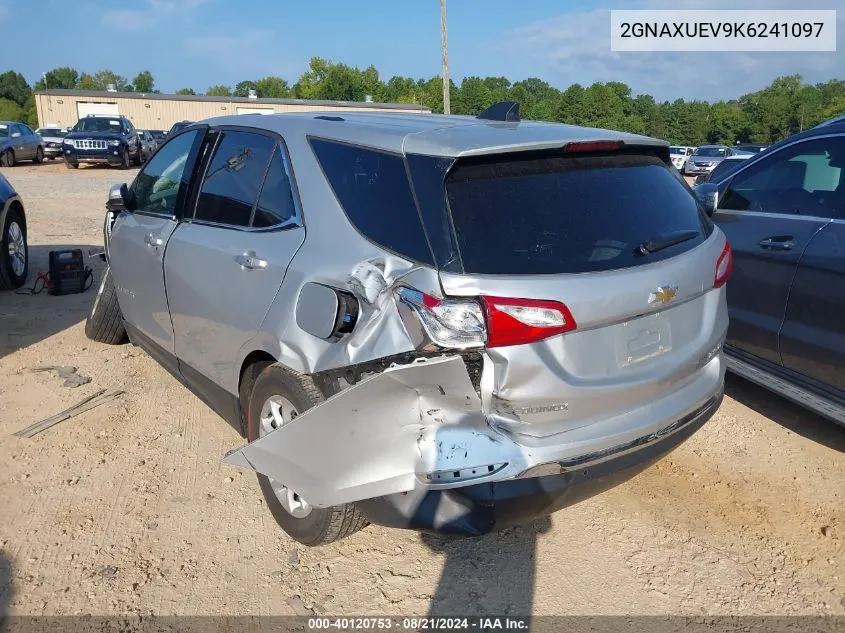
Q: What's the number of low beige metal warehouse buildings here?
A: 1